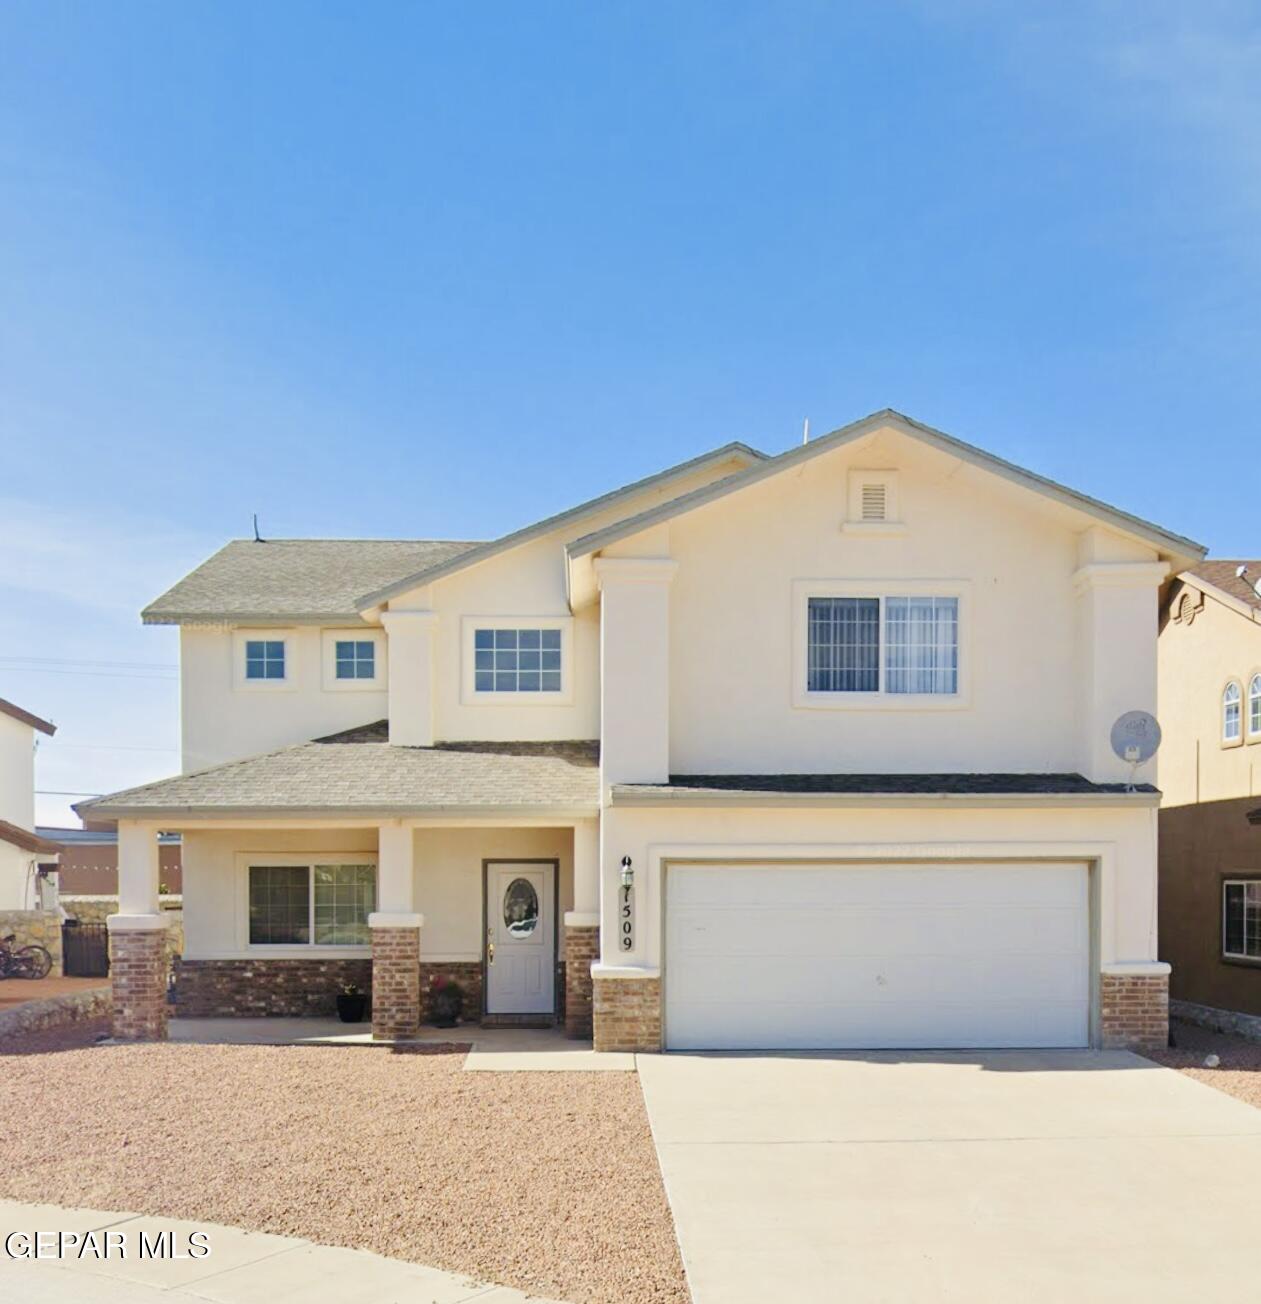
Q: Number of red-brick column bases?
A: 5